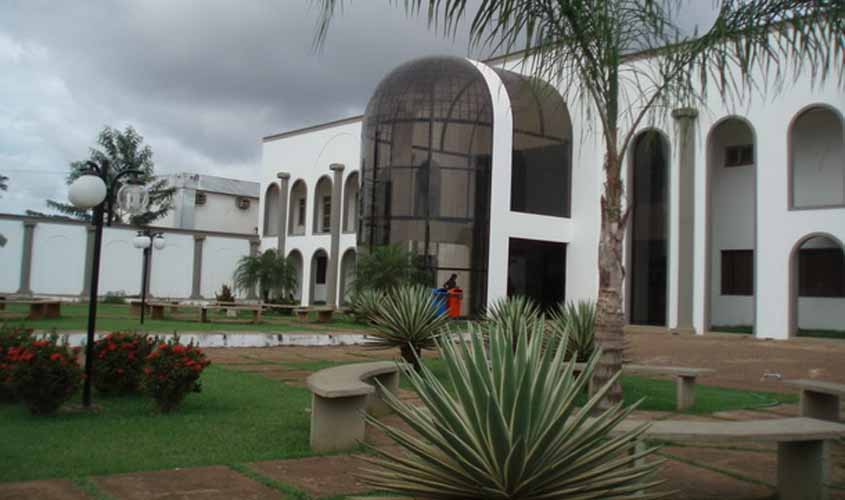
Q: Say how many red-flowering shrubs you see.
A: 4